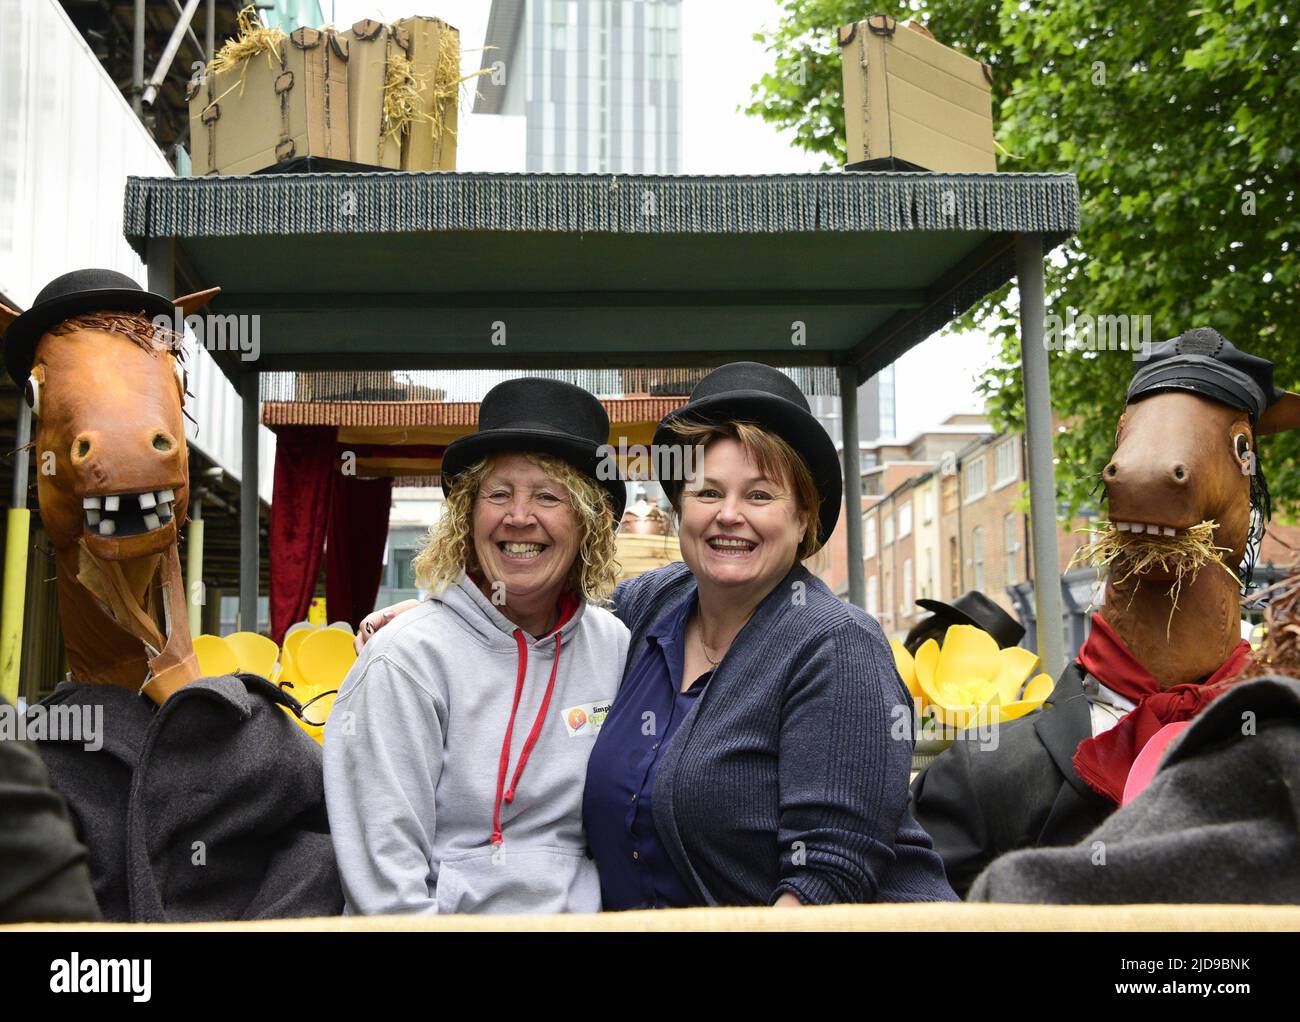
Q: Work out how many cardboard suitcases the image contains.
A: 4